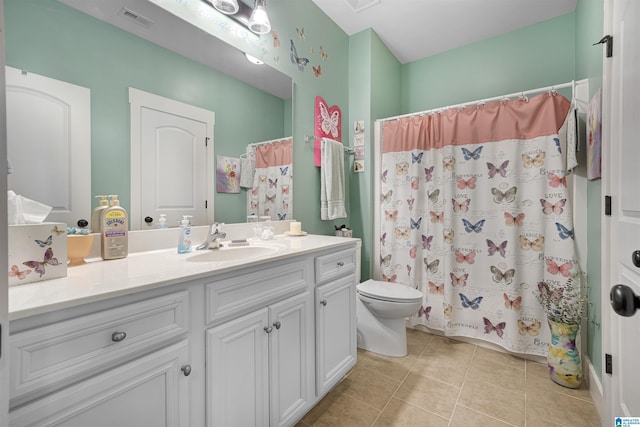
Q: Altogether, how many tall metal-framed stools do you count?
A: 0